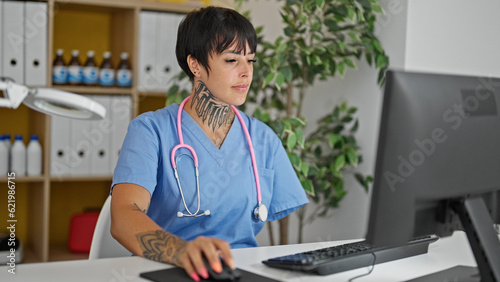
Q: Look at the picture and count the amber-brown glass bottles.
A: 5